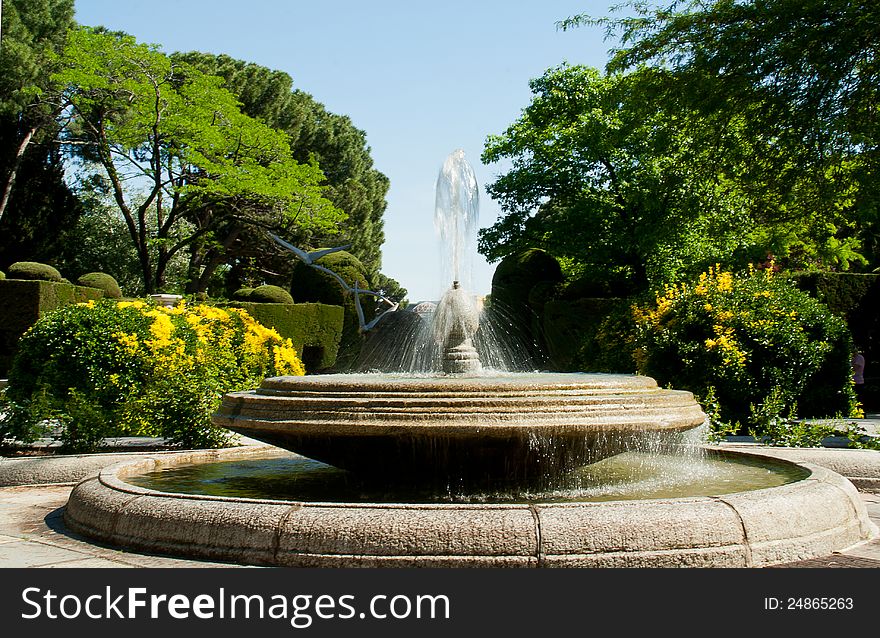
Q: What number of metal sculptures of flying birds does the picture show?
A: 3